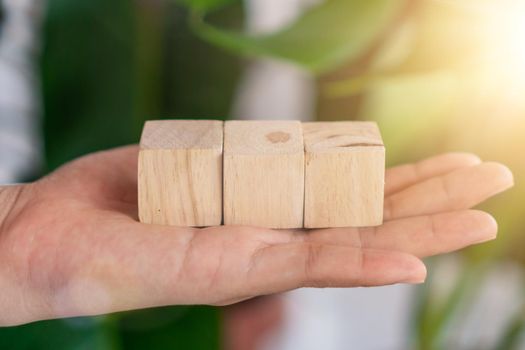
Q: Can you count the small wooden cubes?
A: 3